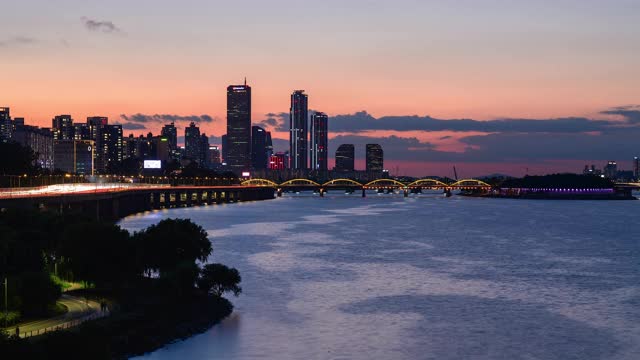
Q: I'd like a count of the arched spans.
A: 6